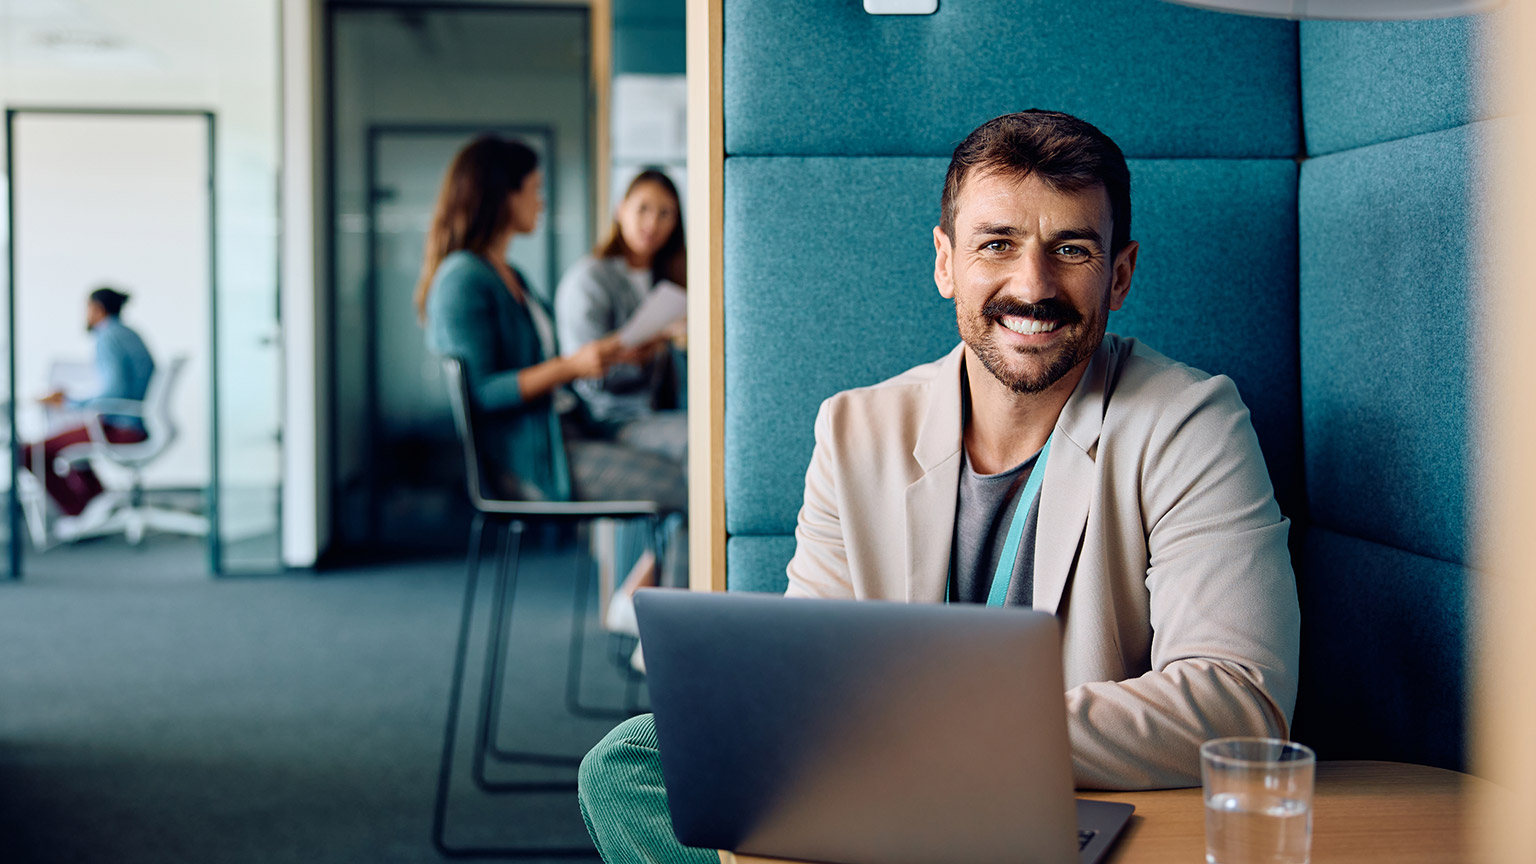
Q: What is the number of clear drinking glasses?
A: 1